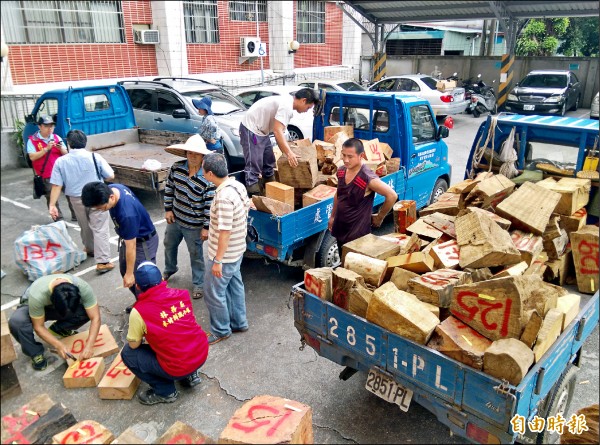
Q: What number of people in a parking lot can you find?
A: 10